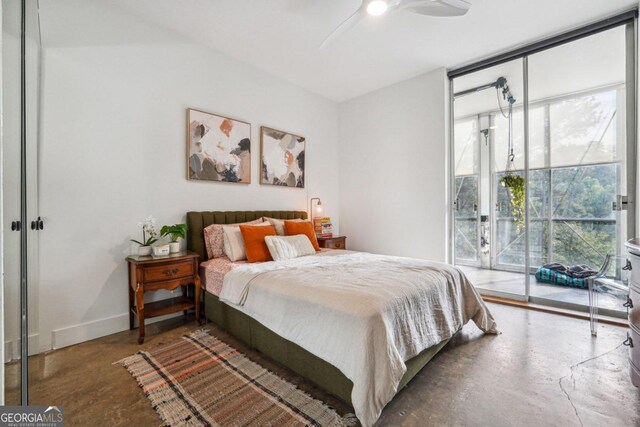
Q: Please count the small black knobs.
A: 2